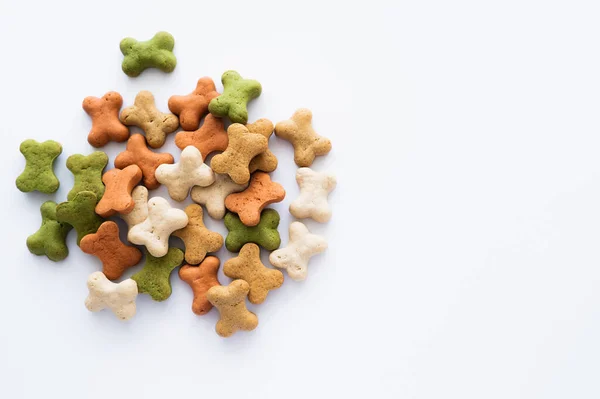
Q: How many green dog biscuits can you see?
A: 8